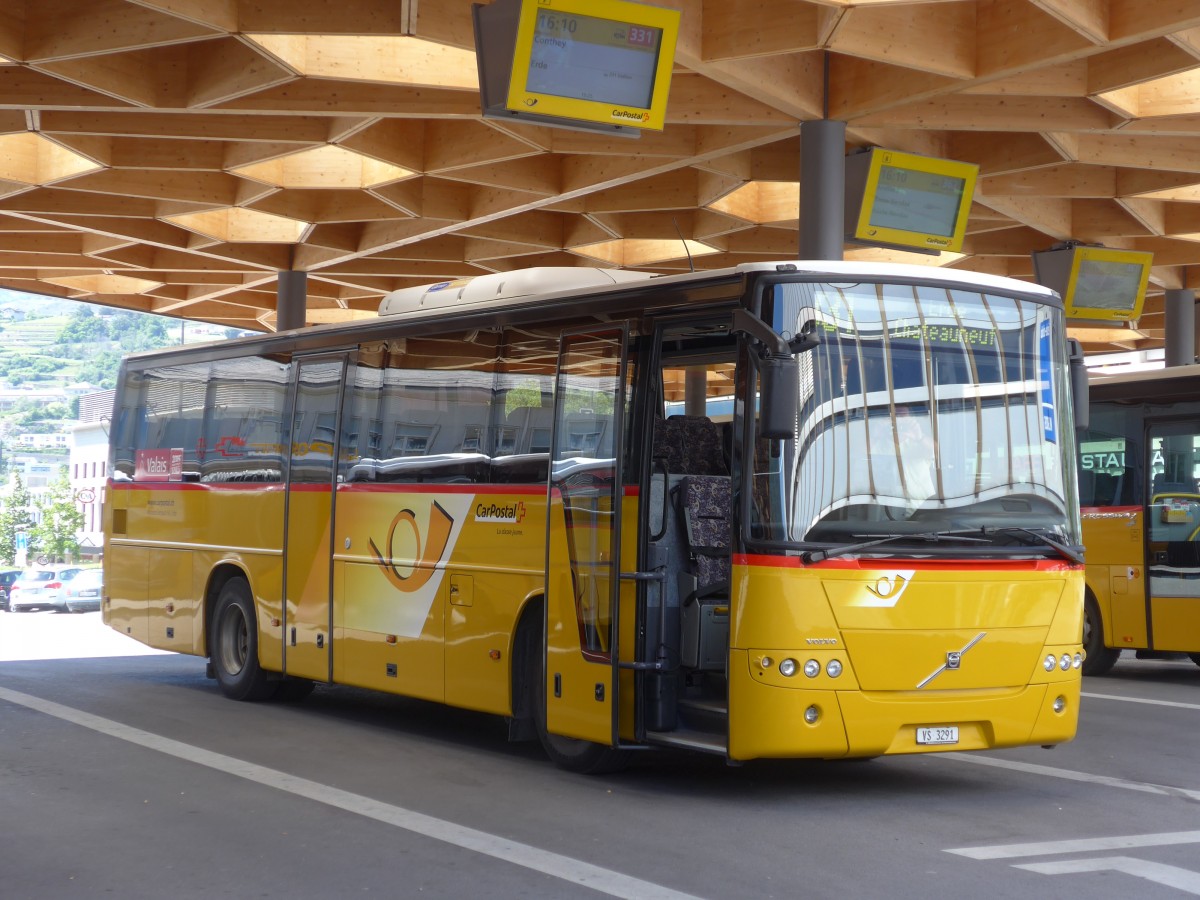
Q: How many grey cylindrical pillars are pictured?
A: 3